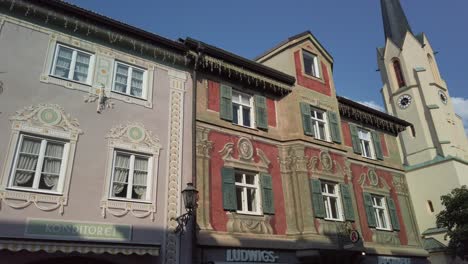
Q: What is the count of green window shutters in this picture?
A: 12